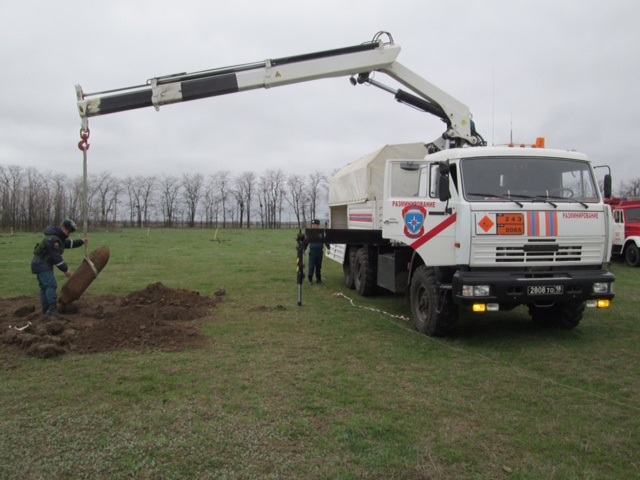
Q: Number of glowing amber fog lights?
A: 2